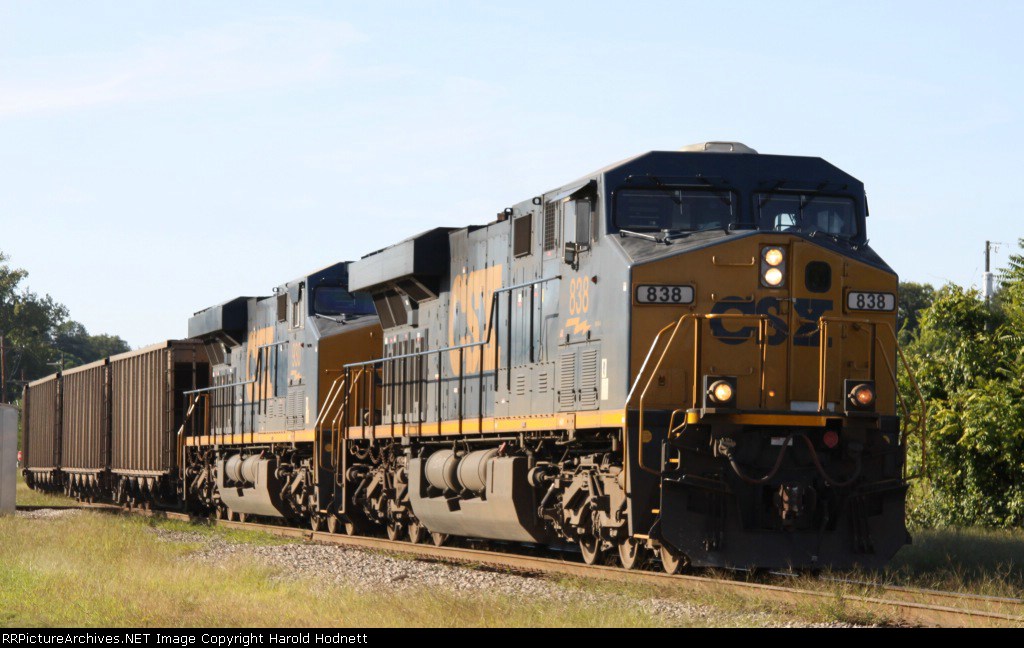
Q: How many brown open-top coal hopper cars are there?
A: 3